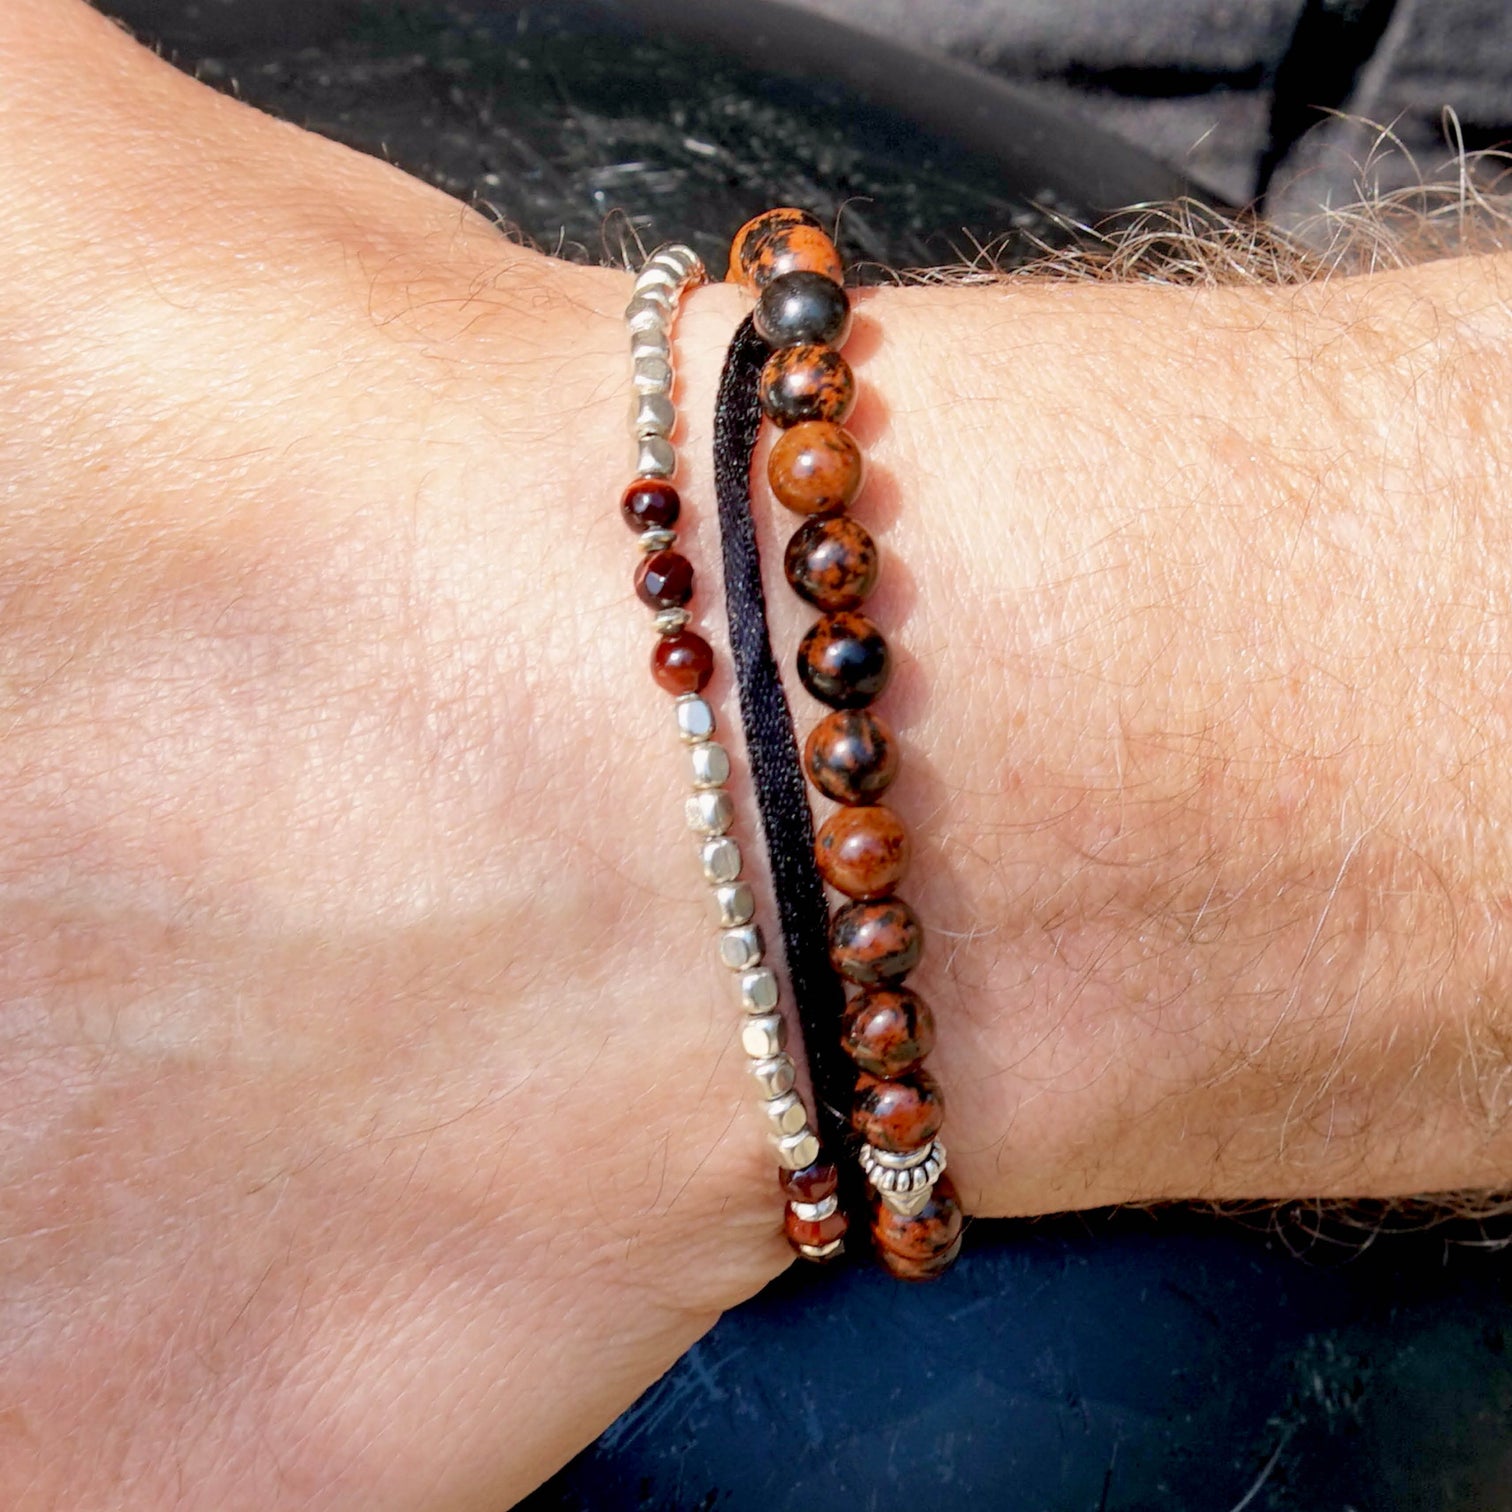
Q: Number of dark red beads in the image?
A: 5